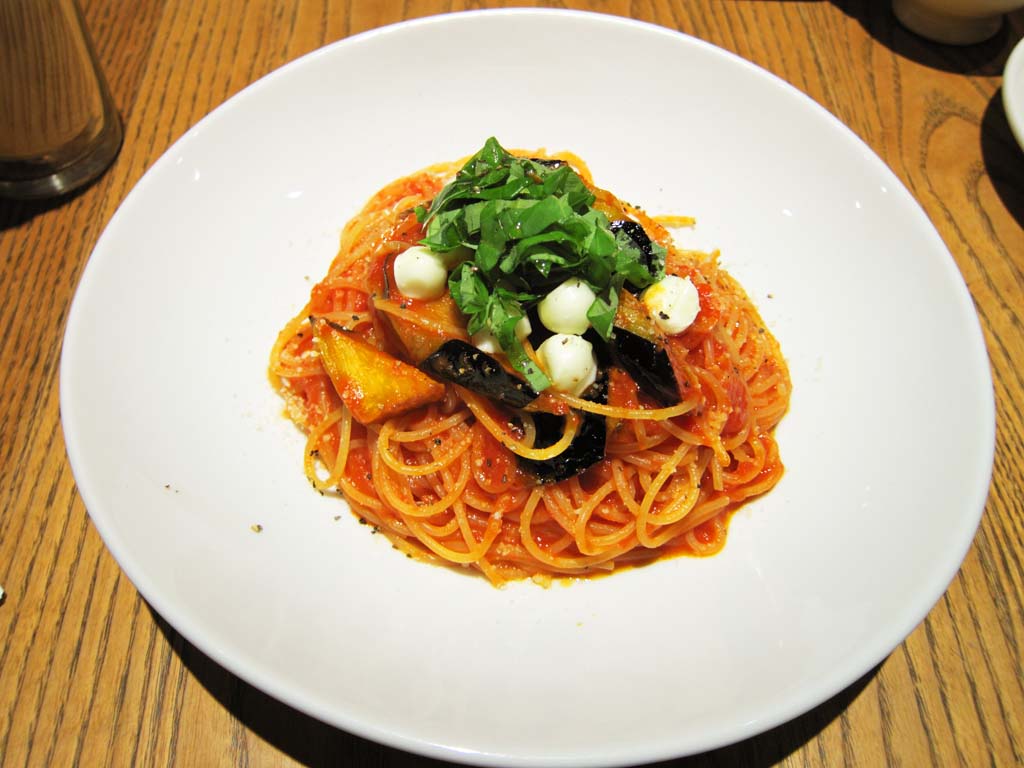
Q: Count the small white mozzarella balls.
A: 5